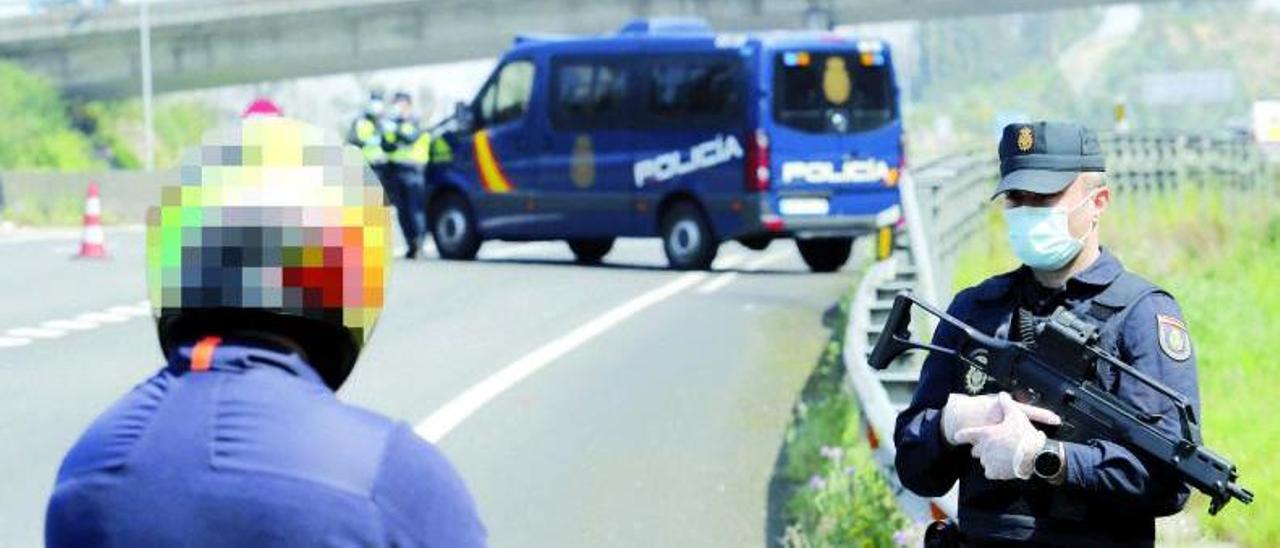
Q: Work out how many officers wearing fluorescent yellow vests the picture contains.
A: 2